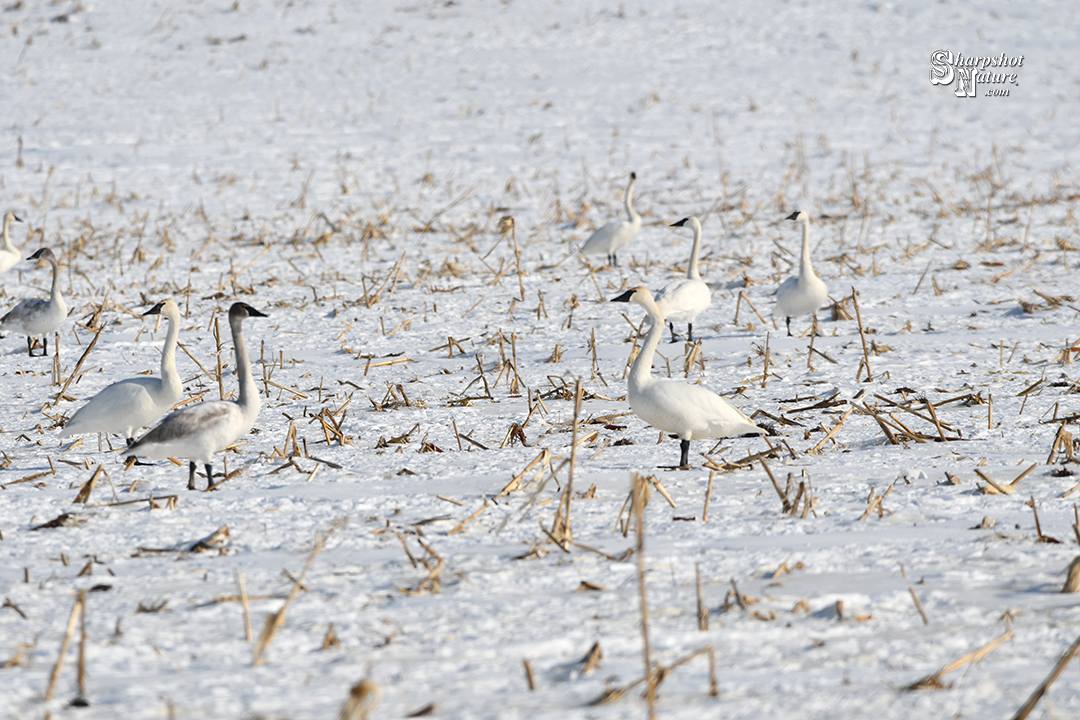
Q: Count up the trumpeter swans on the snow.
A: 8